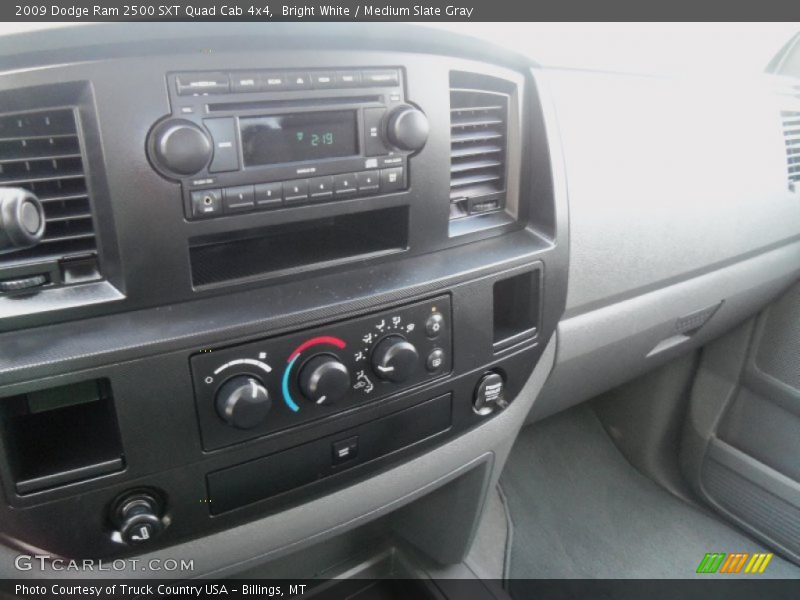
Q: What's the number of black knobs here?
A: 5